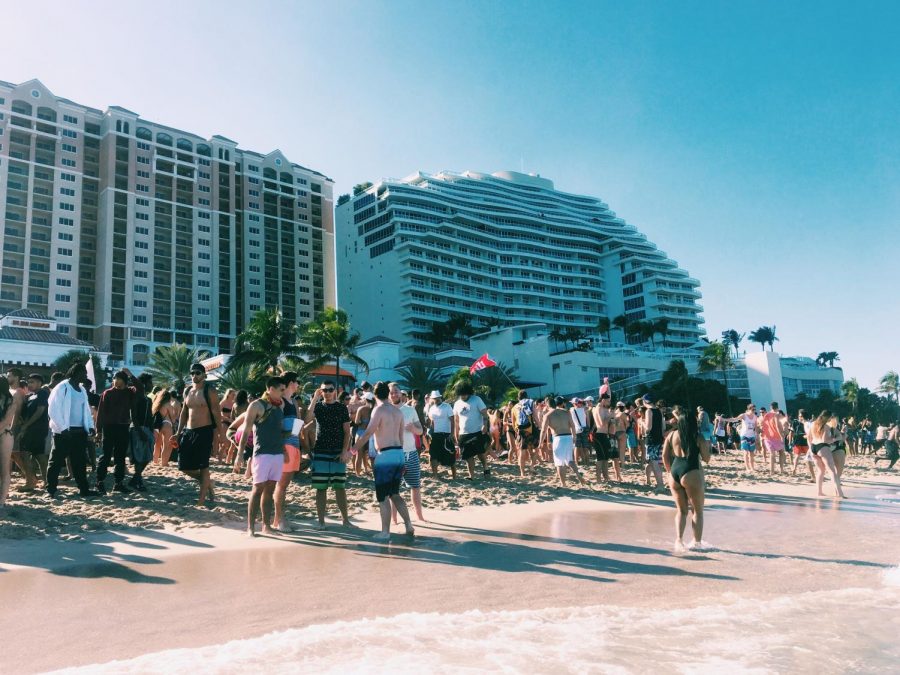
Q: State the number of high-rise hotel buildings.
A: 2